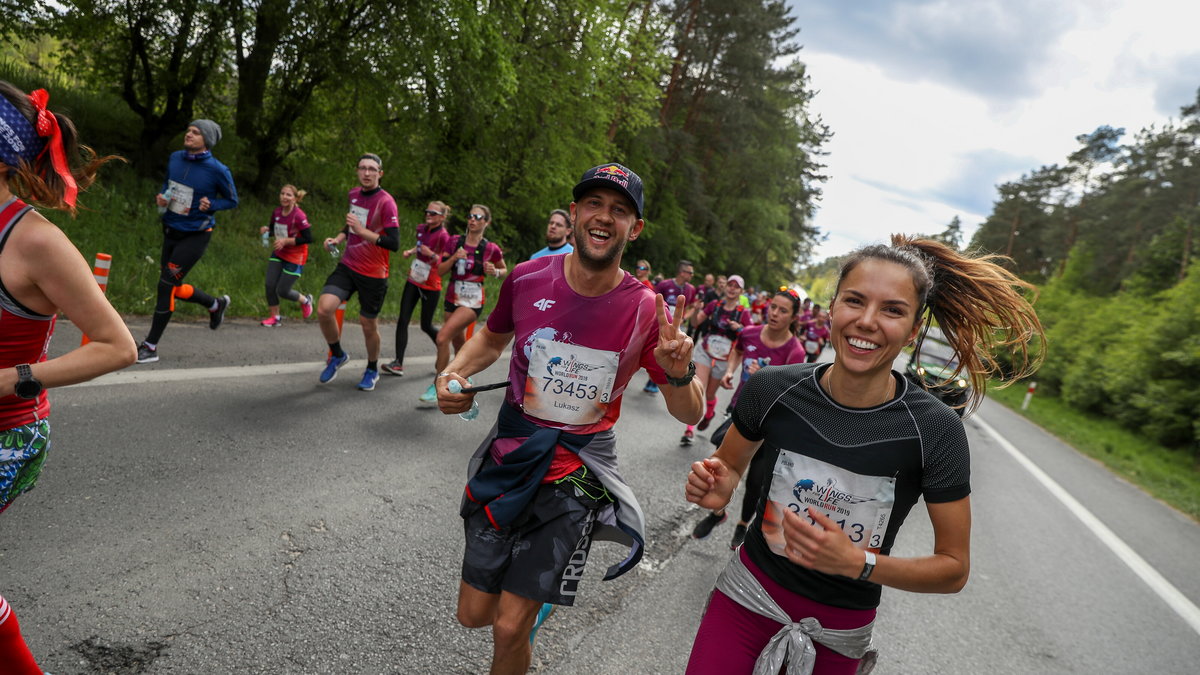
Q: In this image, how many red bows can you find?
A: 1